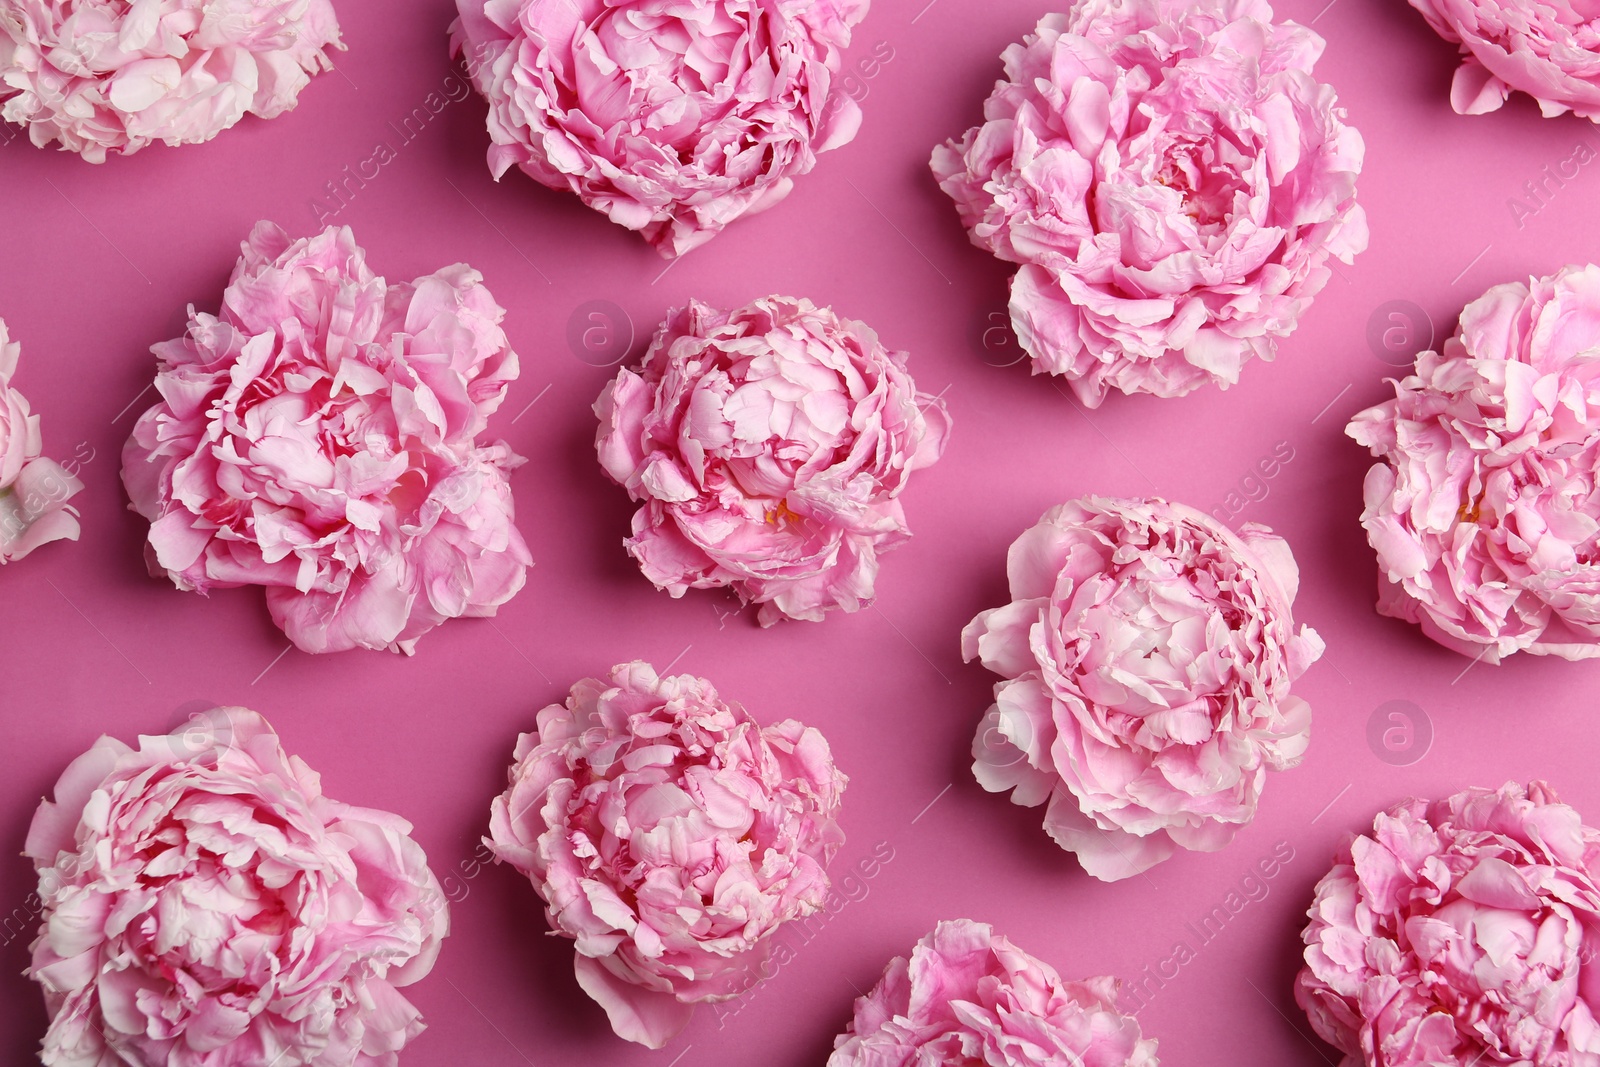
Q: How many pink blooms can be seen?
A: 13